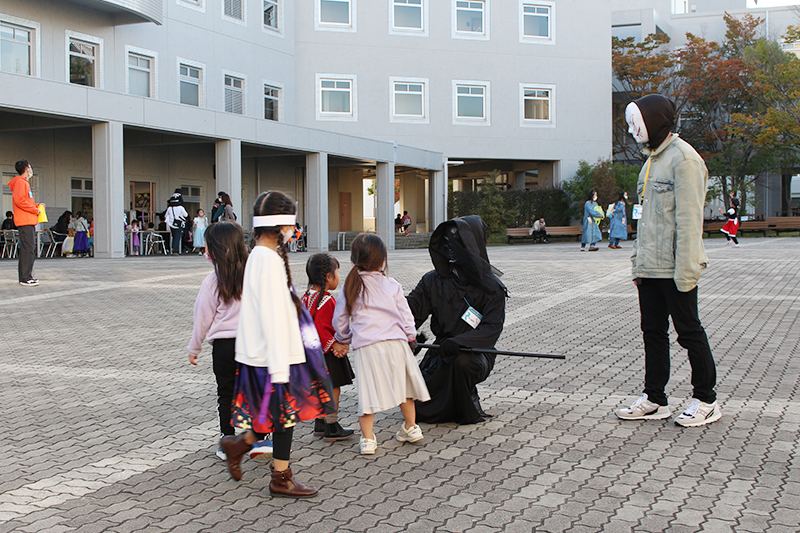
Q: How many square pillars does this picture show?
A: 5